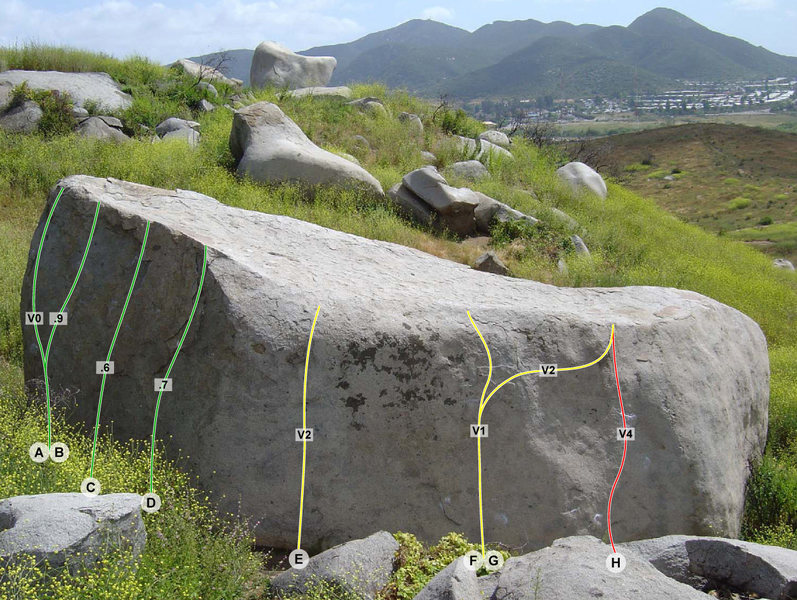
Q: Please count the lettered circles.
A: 8